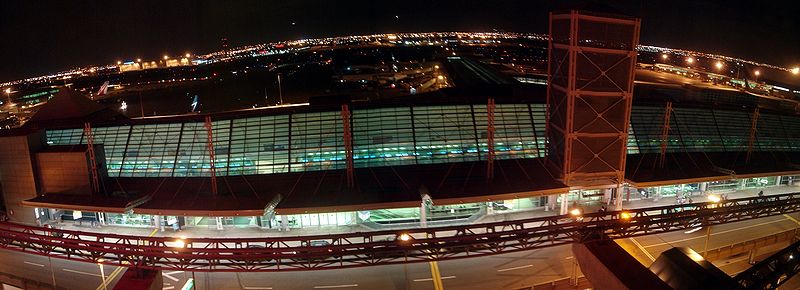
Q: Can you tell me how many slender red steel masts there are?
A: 6